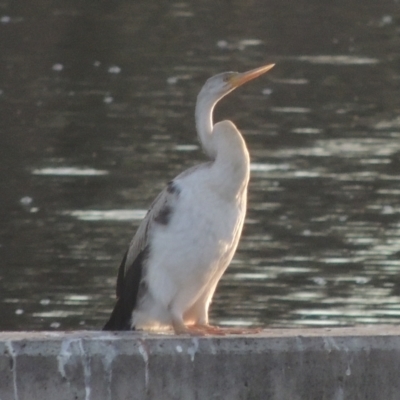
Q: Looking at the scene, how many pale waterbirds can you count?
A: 1